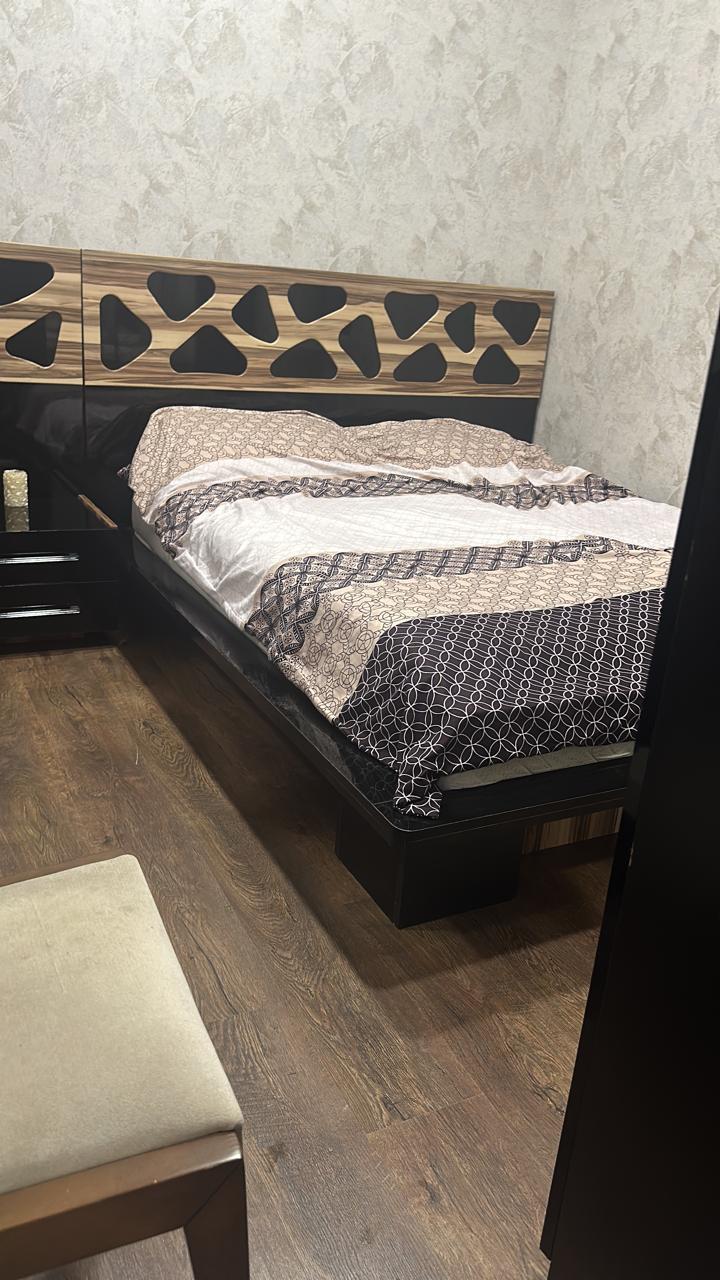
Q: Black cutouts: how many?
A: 14